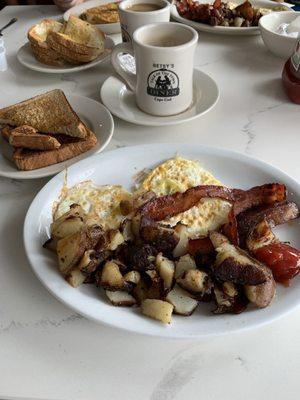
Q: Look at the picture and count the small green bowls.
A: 0